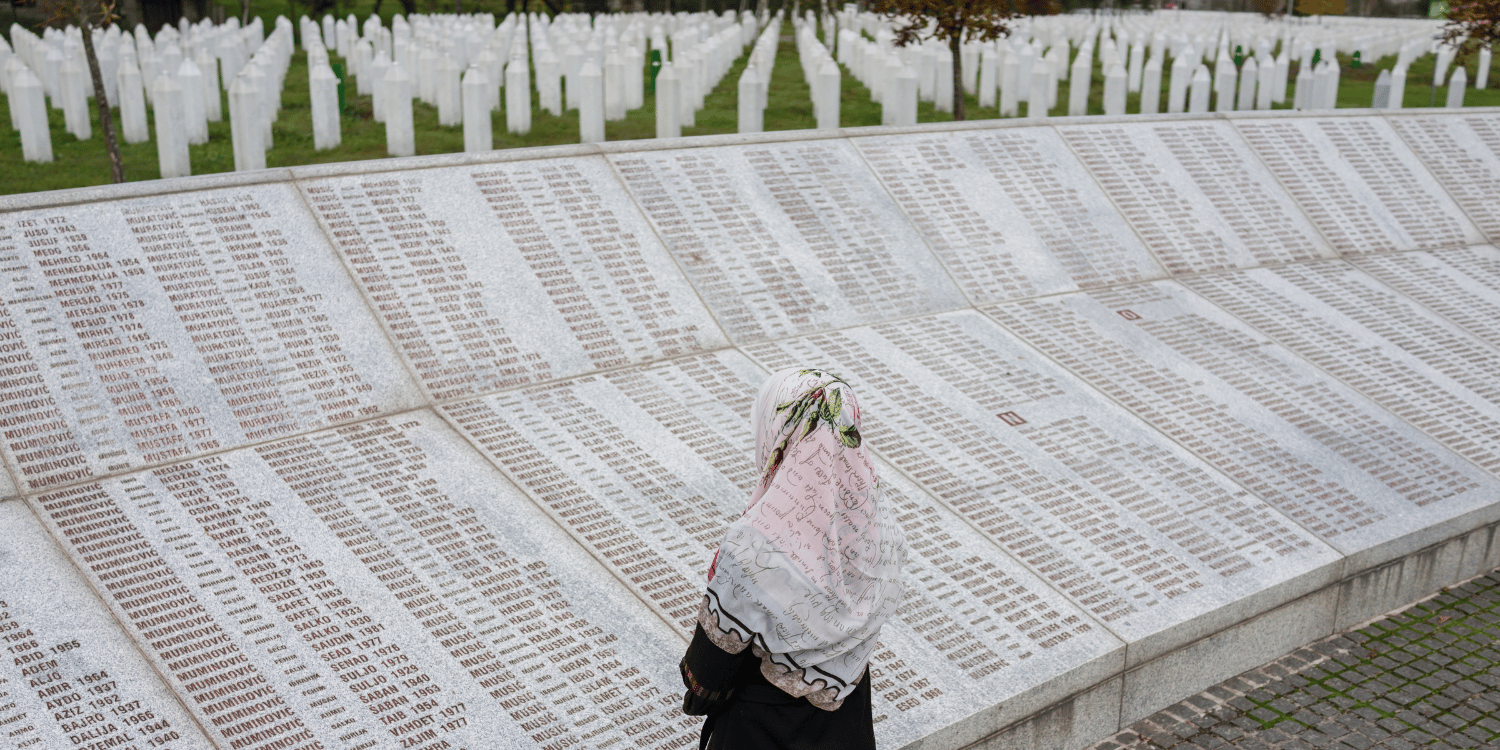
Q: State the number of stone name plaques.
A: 14